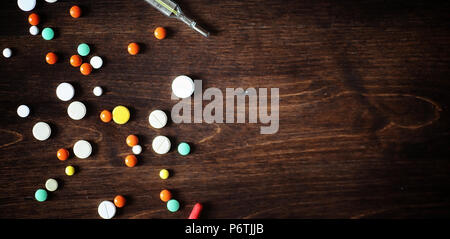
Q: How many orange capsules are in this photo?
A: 13